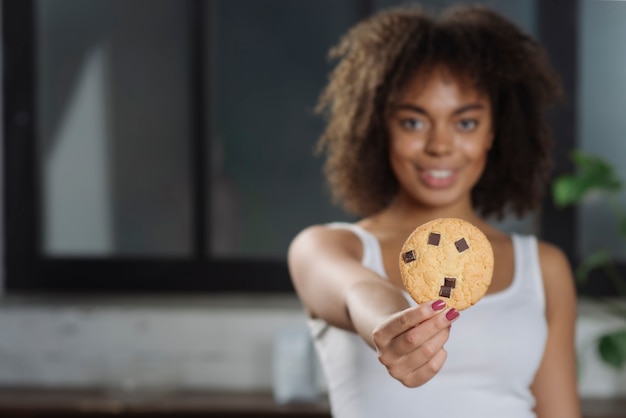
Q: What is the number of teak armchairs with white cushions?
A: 0